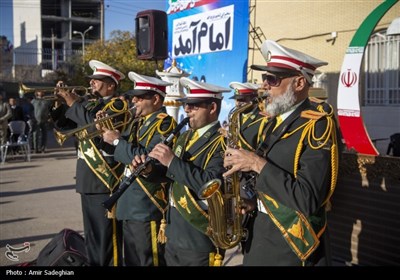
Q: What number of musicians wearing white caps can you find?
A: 5